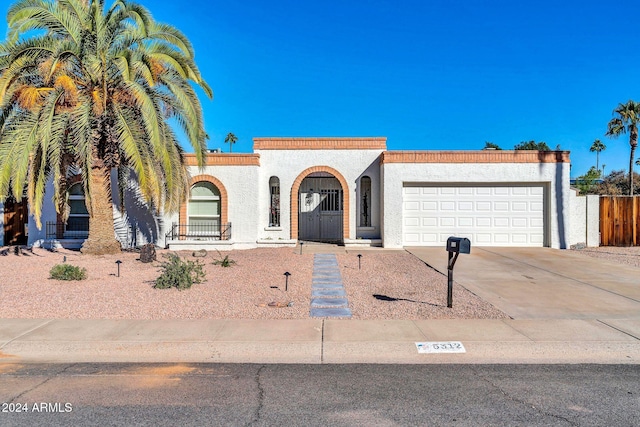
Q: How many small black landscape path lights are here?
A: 4